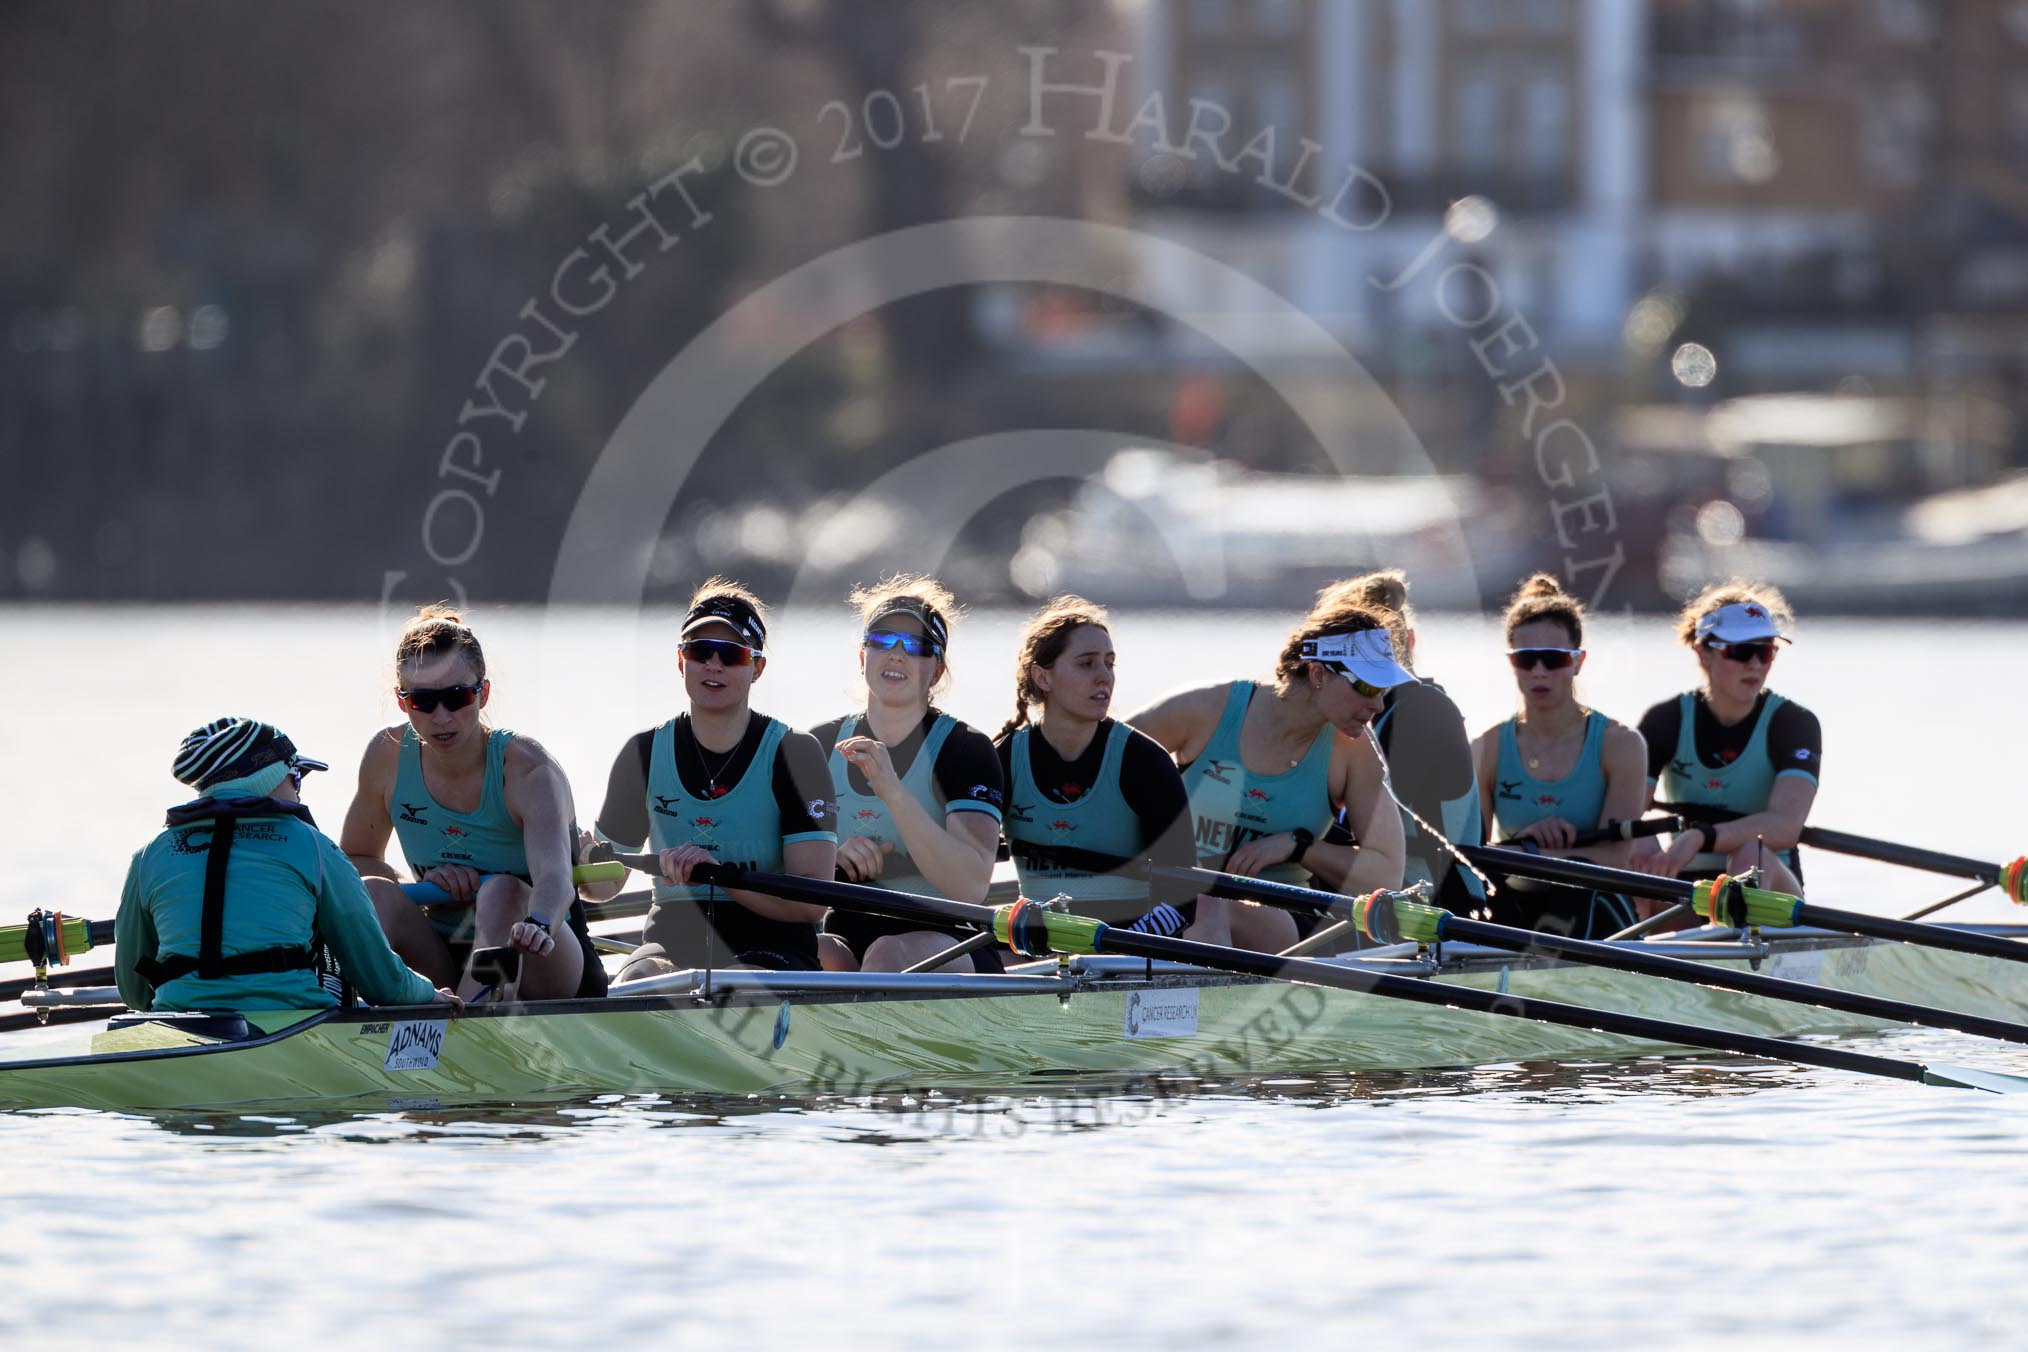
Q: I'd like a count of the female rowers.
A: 8